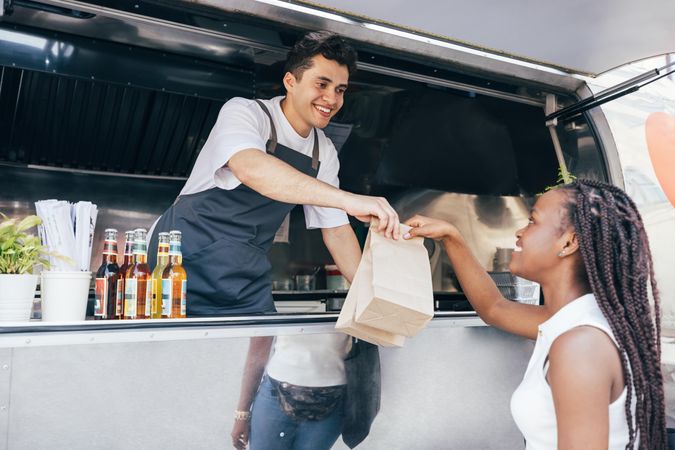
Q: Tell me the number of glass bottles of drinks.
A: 5